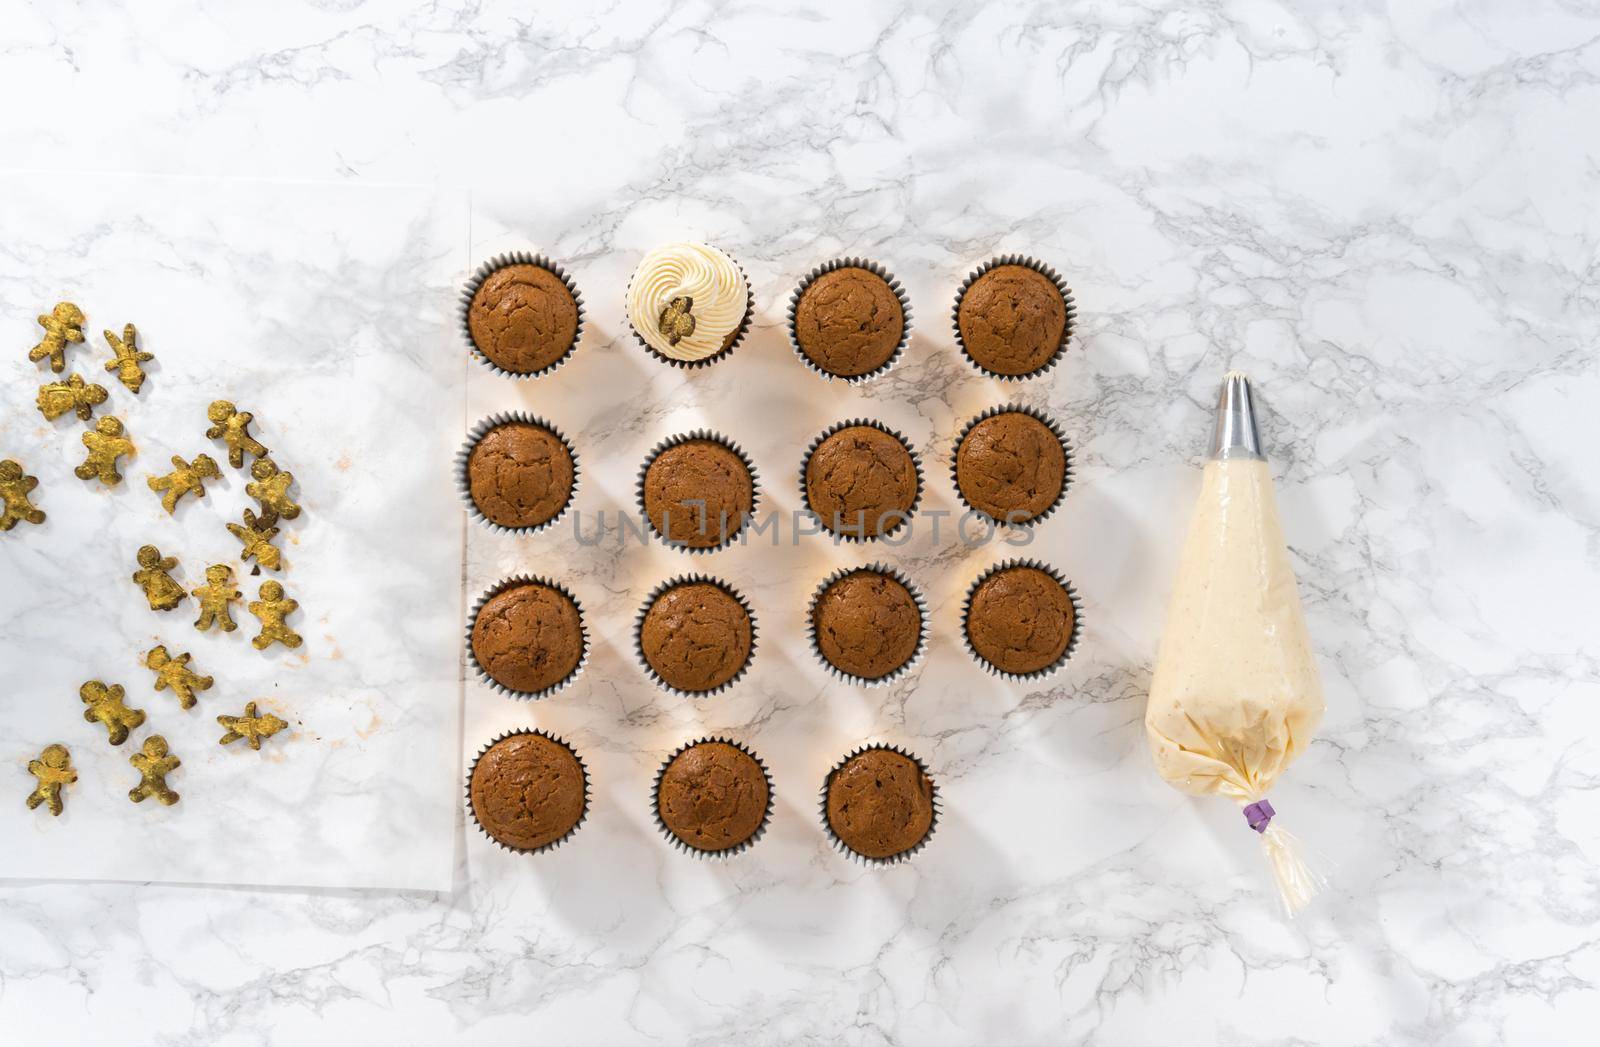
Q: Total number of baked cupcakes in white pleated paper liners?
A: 15